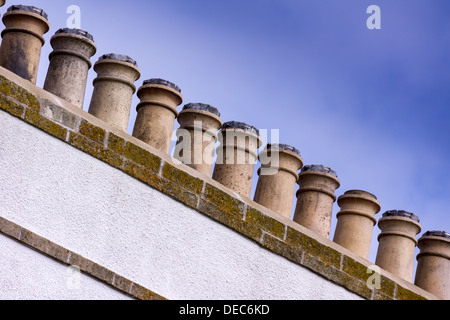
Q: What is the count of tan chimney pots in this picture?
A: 11